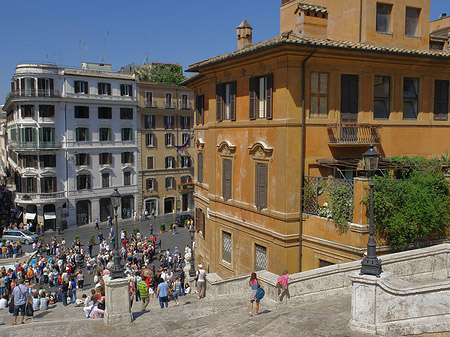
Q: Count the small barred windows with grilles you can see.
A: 2